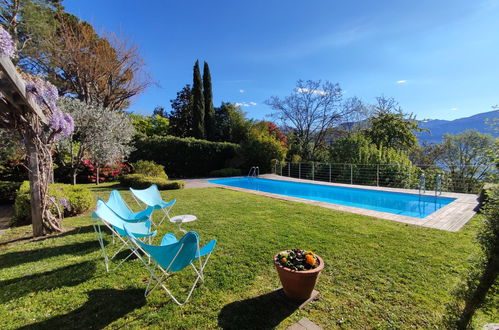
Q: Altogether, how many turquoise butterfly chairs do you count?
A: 4